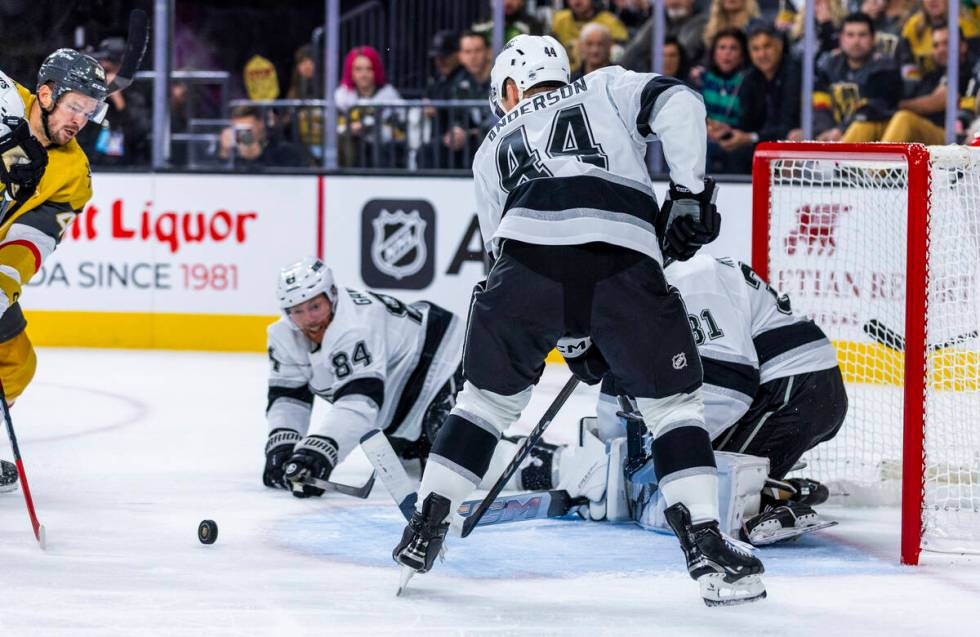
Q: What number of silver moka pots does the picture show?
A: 0